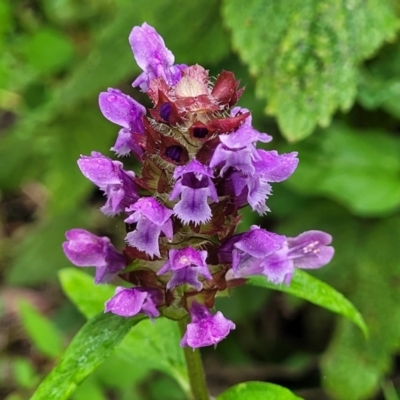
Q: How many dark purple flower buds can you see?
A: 3